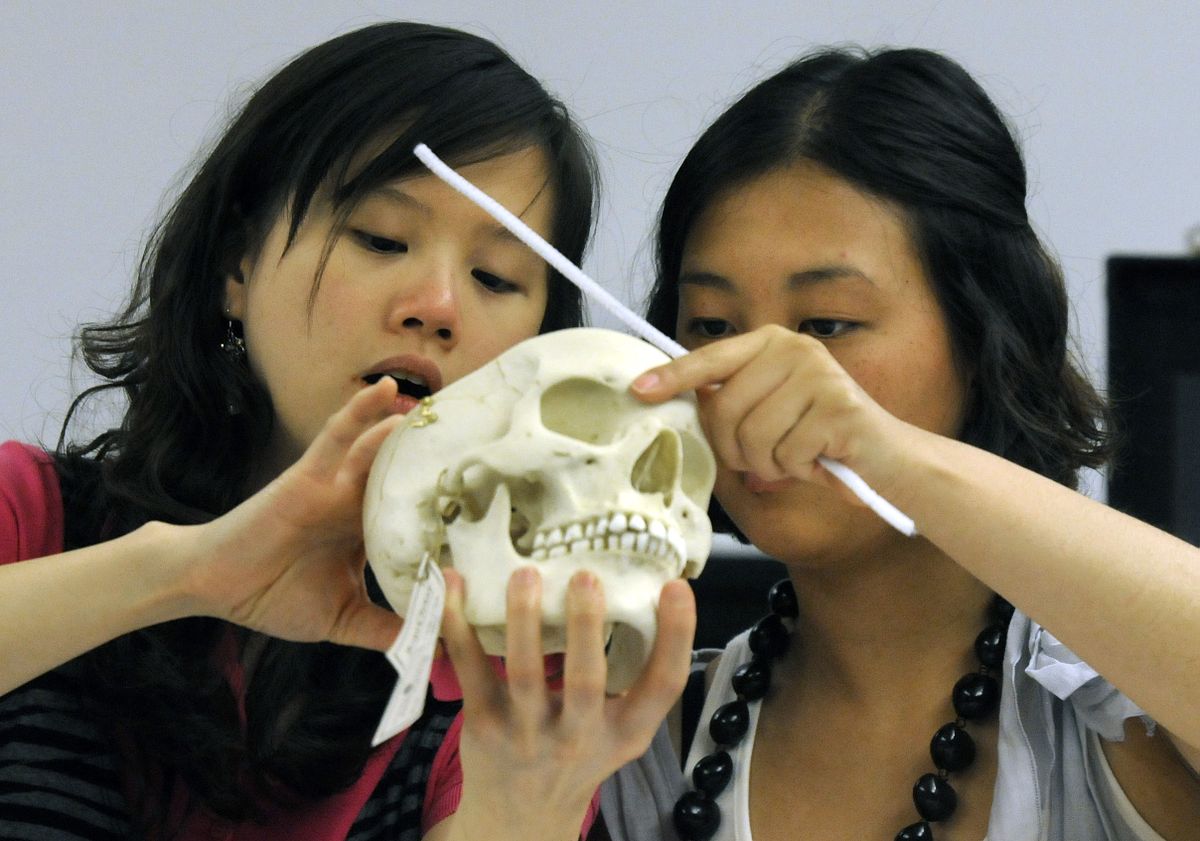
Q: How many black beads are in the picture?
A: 12